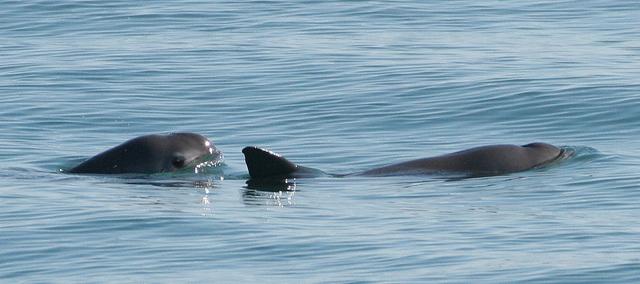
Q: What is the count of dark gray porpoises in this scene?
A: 2